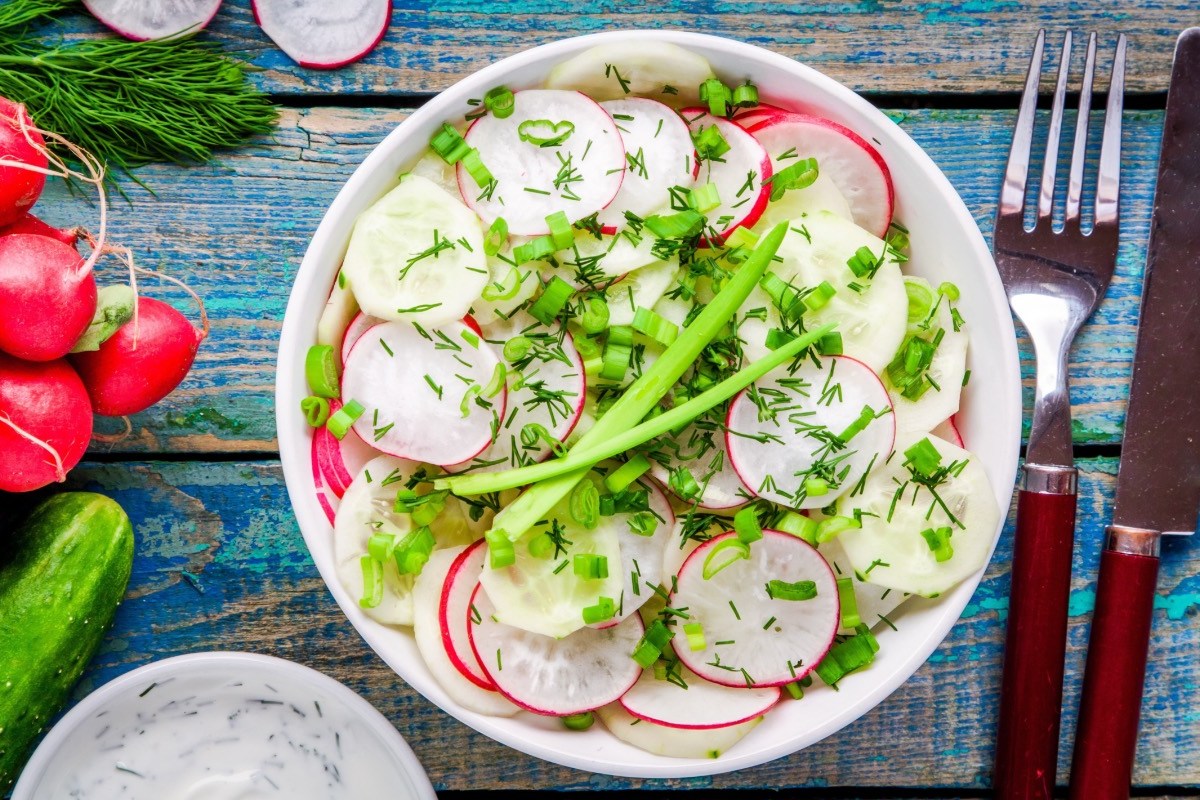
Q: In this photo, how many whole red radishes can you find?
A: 5